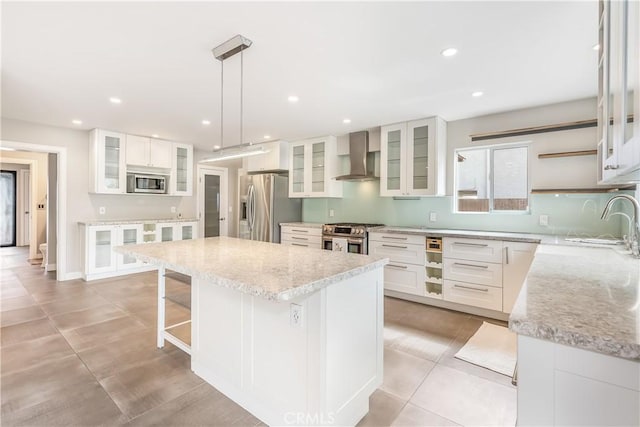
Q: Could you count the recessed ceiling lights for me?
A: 11